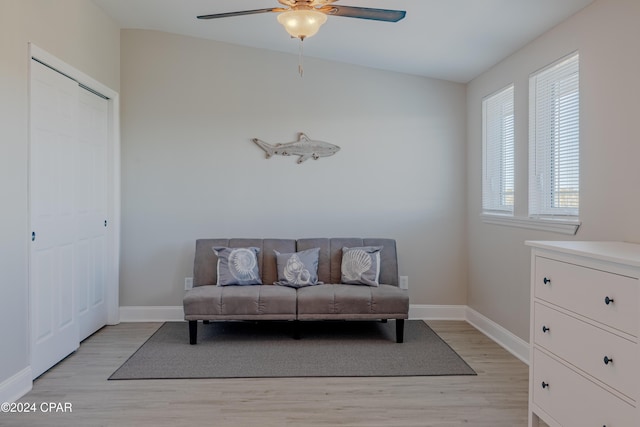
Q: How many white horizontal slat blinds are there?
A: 2